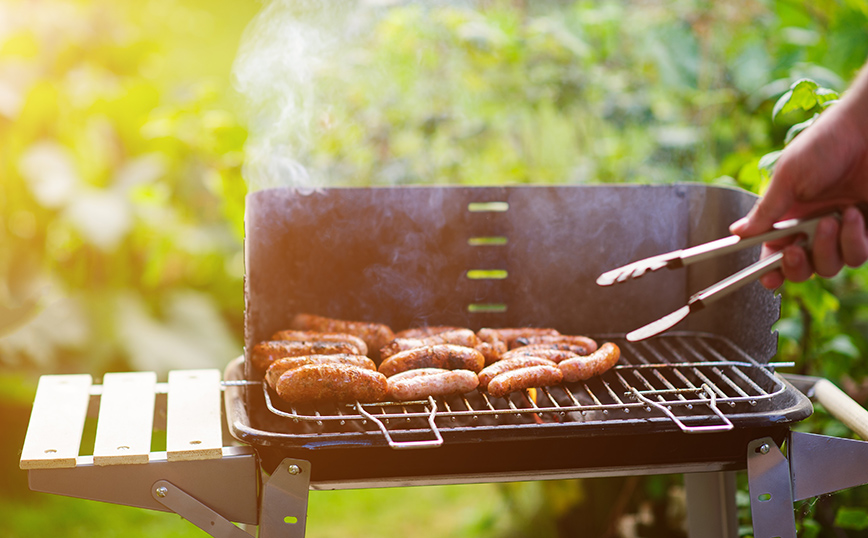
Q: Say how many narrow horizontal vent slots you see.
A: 4